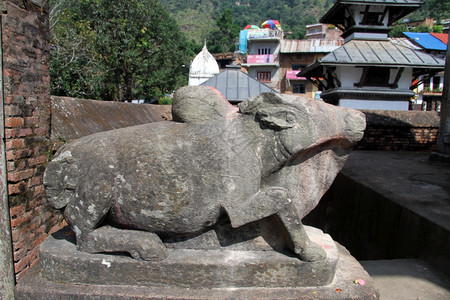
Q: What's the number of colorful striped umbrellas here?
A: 2